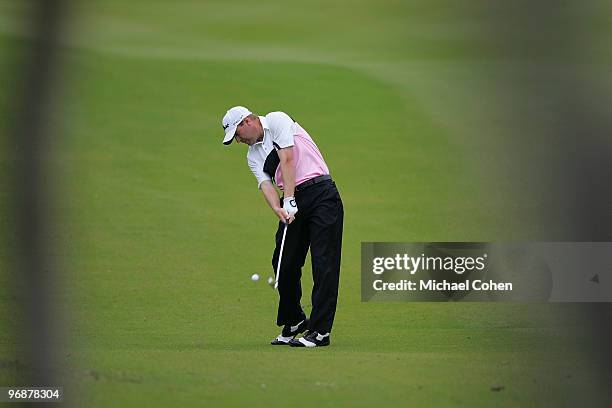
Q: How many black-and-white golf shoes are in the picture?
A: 2